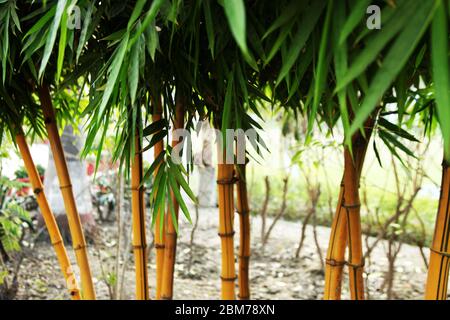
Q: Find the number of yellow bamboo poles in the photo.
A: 10